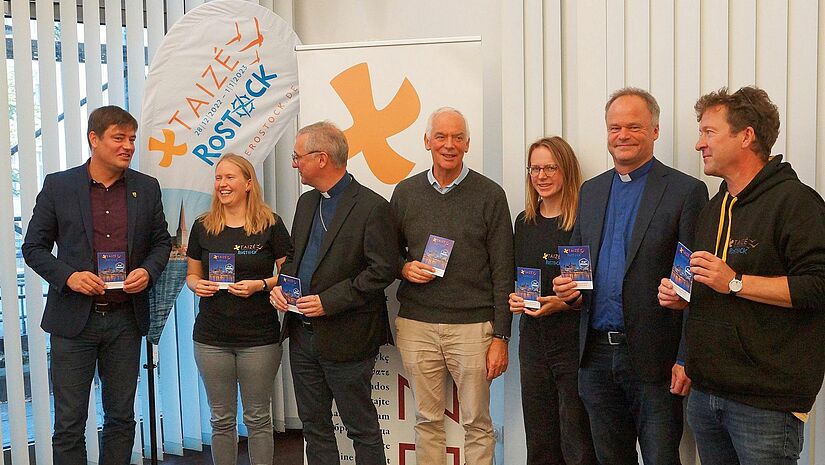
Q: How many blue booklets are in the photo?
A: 7